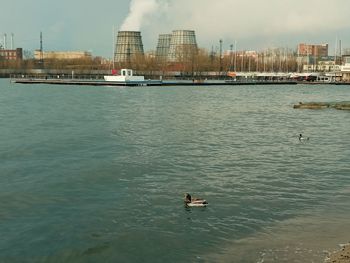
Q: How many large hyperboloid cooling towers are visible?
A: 3